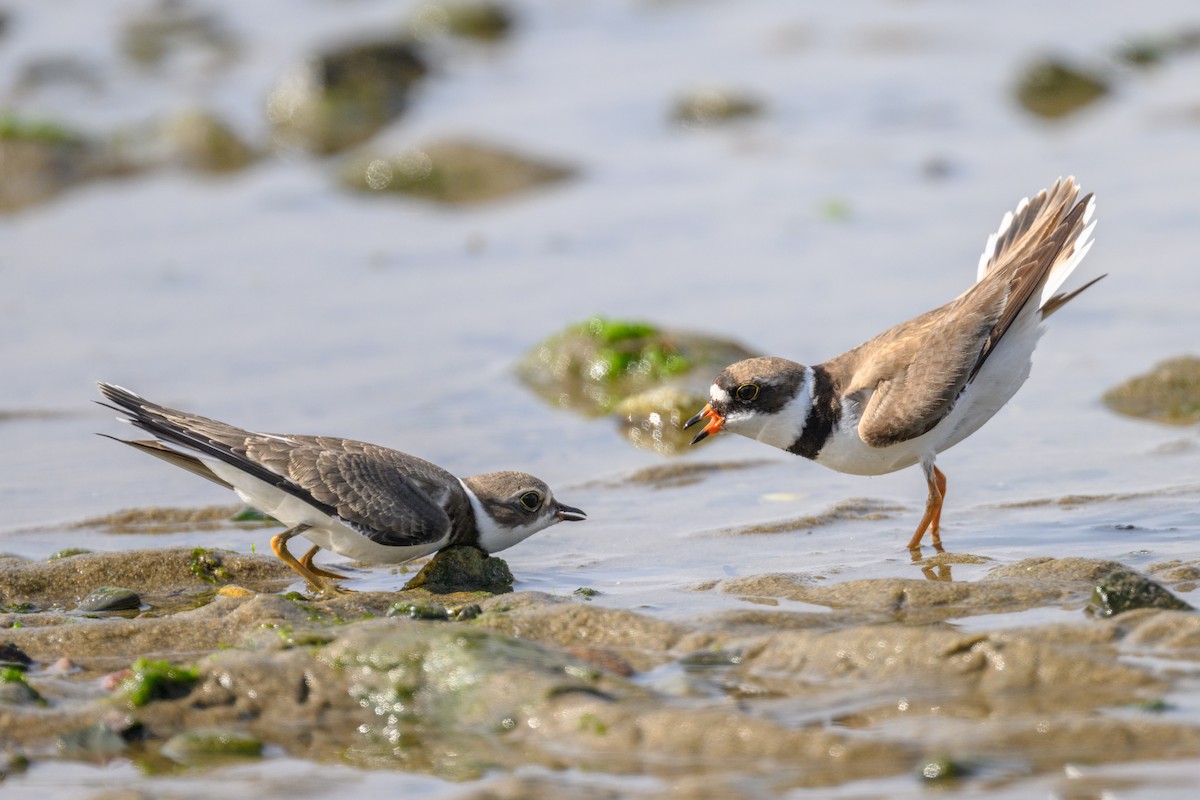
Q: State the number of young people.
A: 0